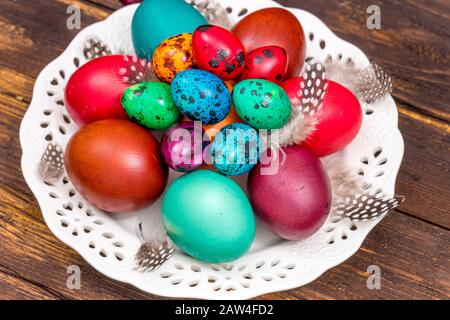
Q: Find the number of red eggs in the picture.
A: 4